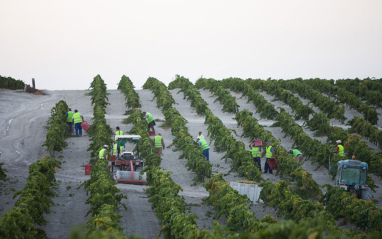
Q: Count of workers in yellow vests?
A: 13